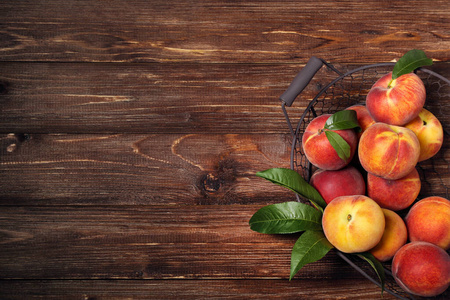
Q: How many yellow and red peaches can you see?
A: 11